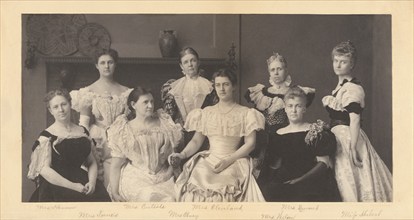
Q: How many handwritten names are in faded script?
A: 8